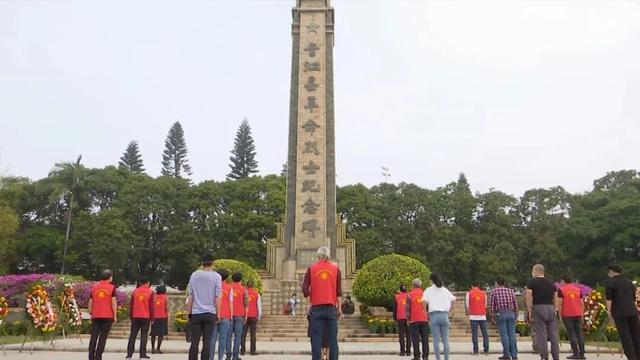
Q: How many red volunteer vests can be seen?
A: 11